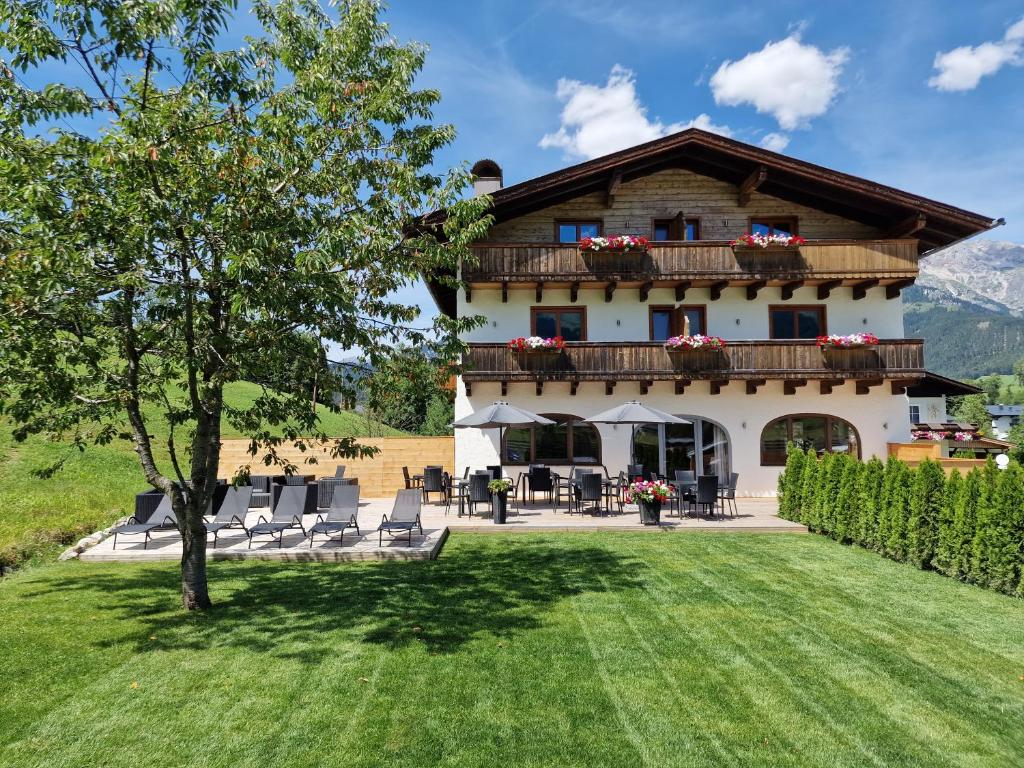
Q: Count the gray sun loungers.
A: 5